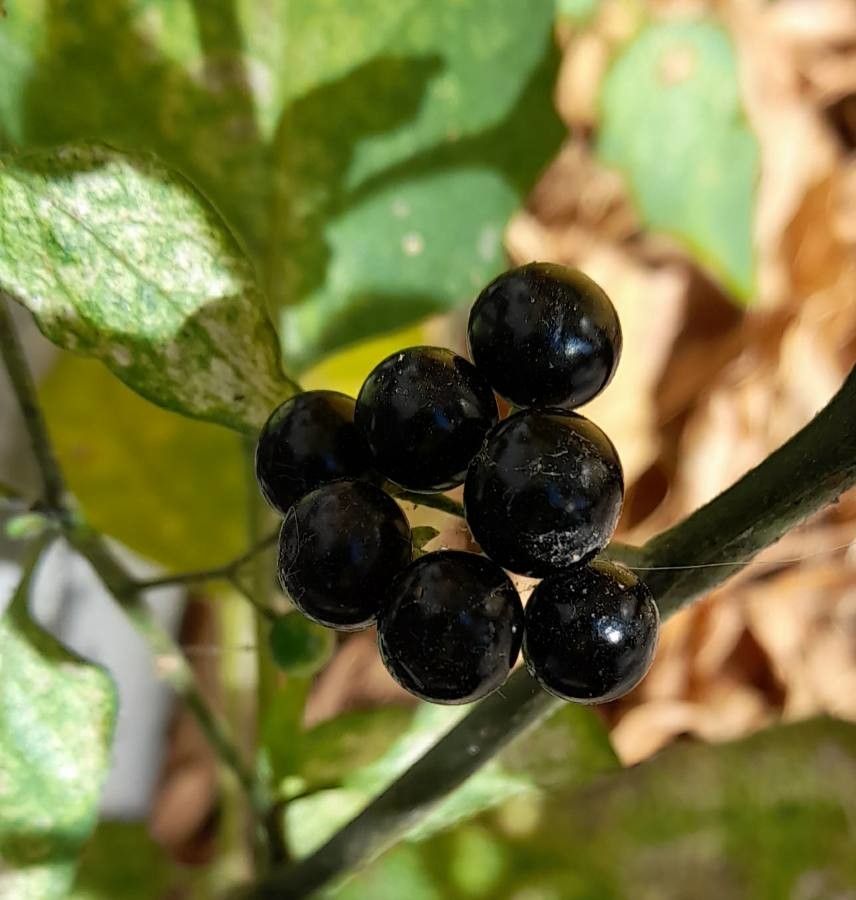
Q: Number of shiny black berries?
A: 7